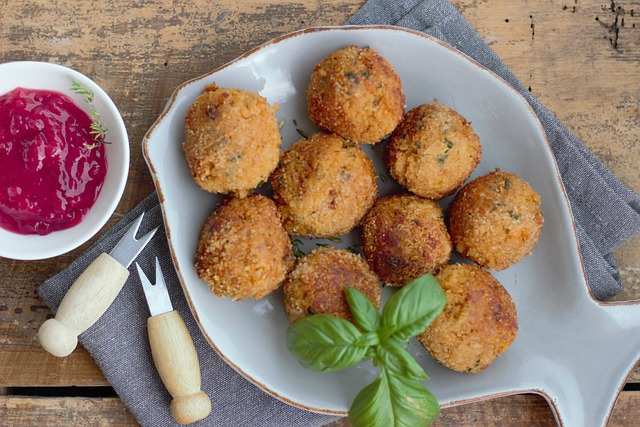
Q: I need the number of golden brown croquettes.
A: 9